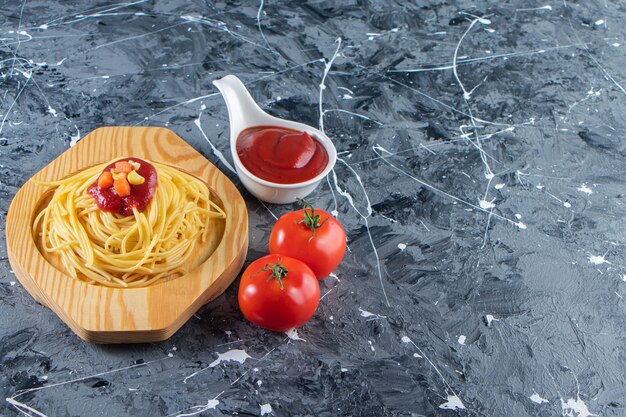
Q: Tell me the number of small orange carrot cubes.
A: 3